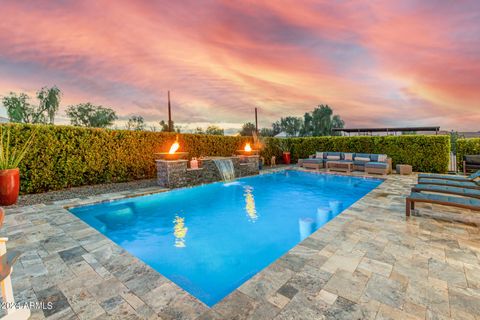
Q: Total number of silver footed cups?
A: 0